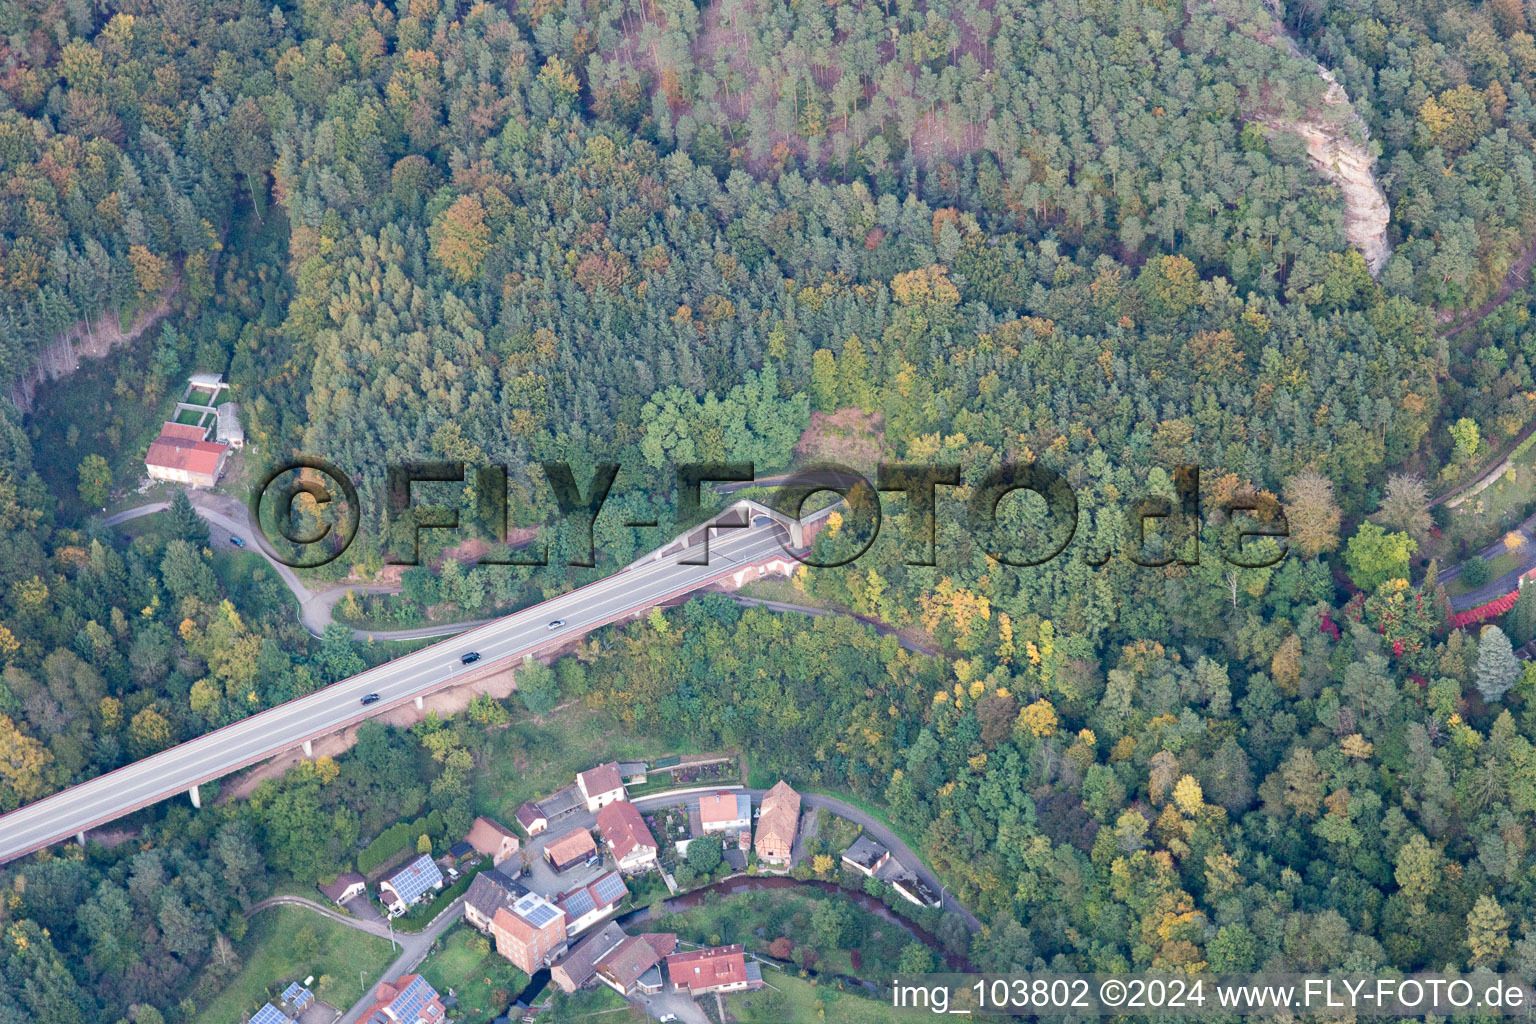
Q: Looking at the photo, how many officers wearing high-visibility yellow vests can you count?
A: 0